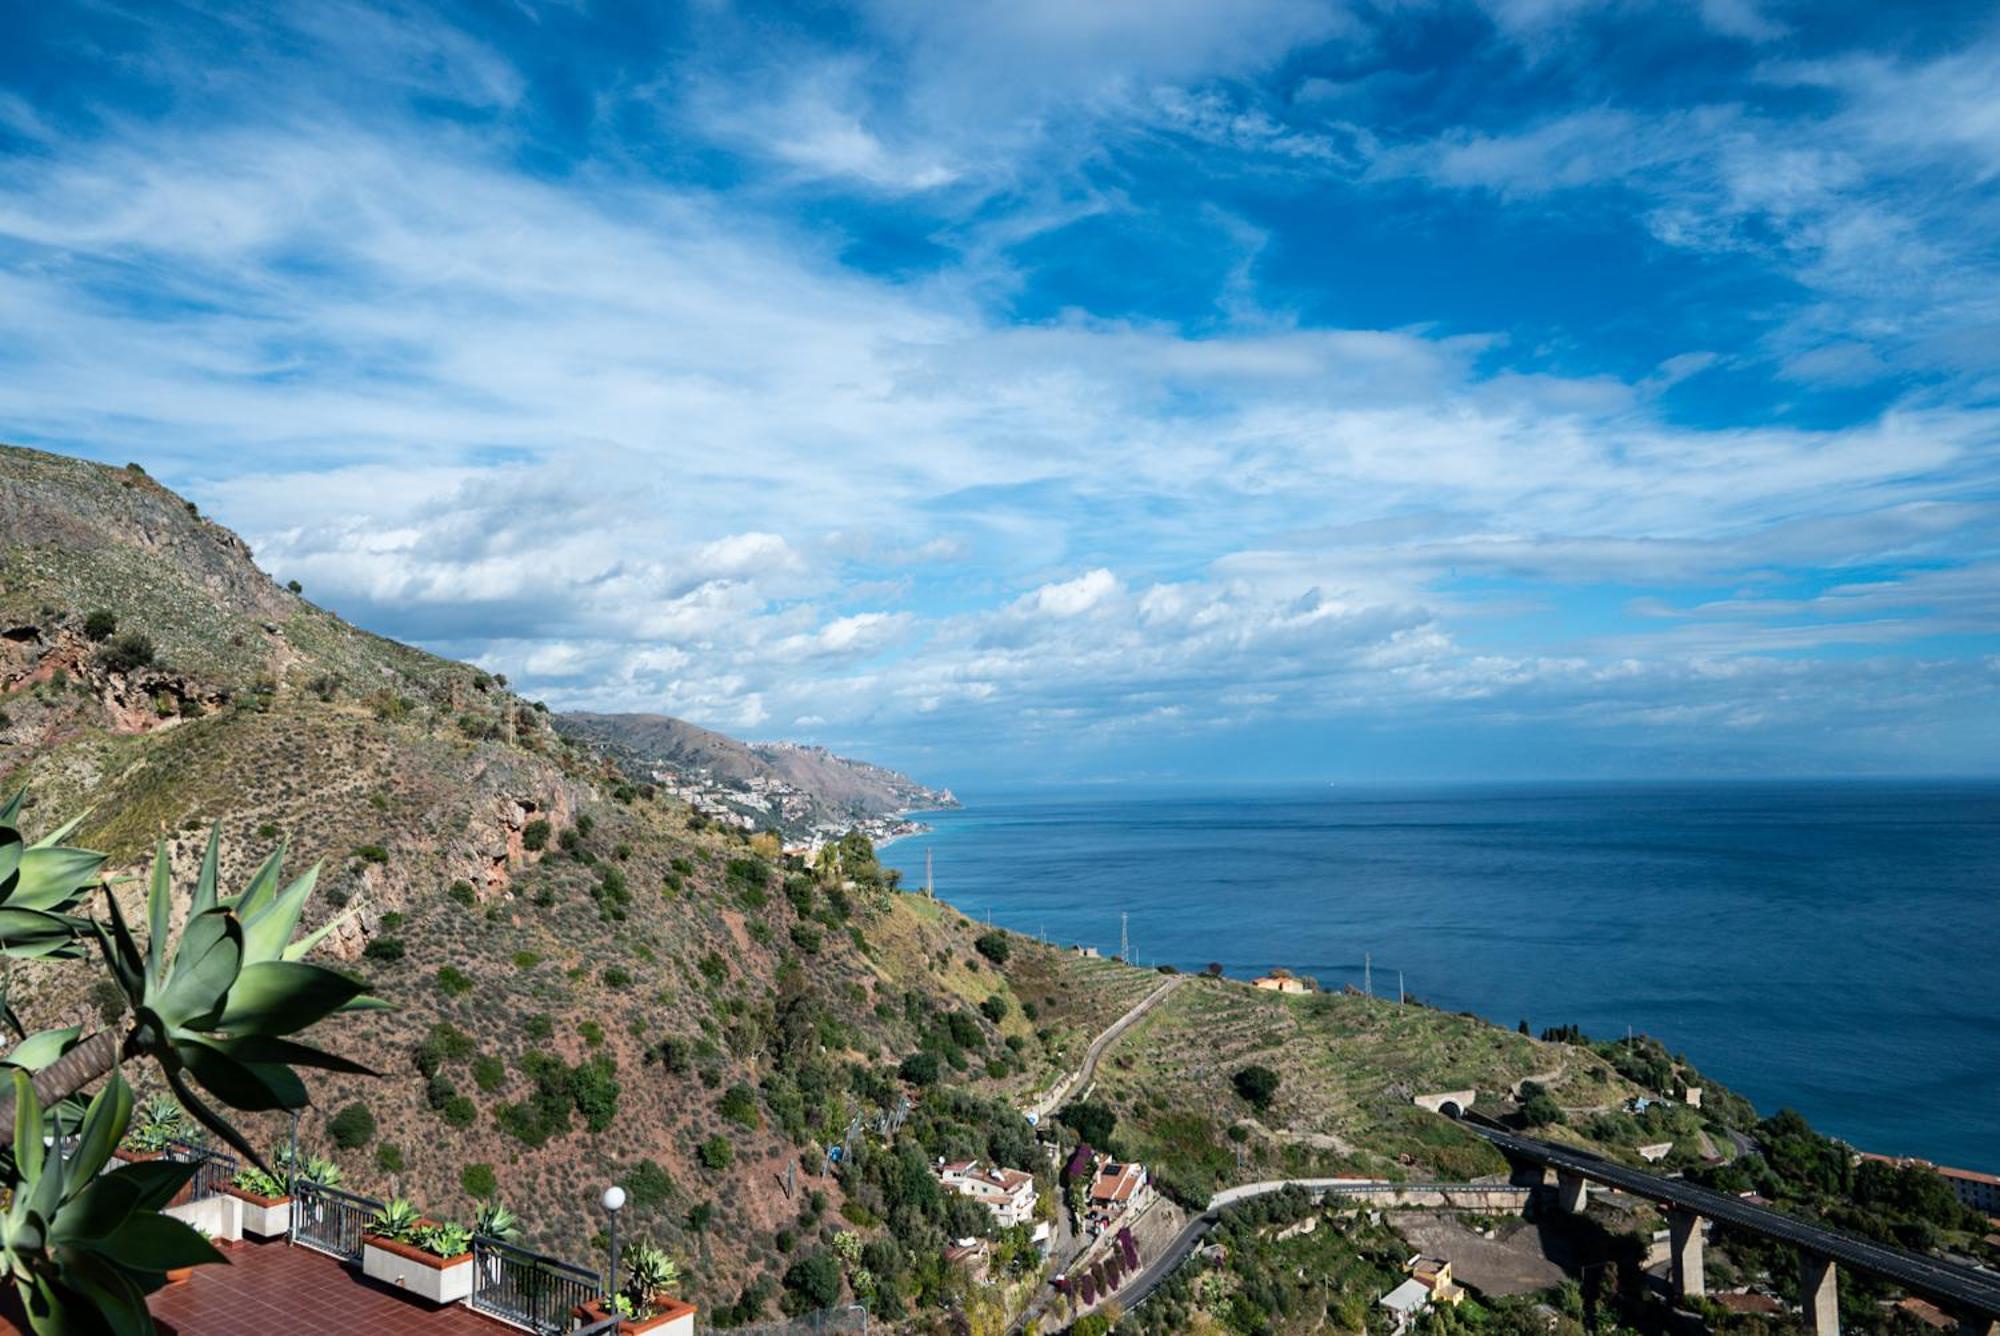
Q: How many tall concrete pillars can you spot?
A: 3